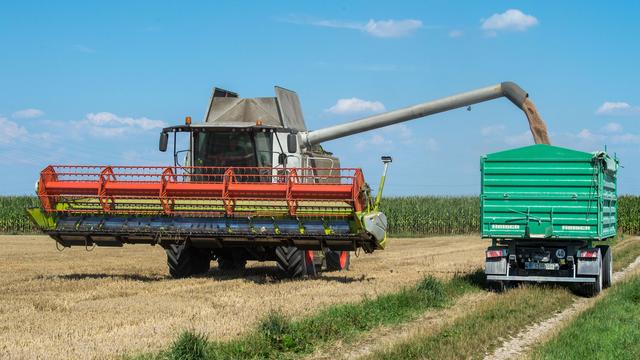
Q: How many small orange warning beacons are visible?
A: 2